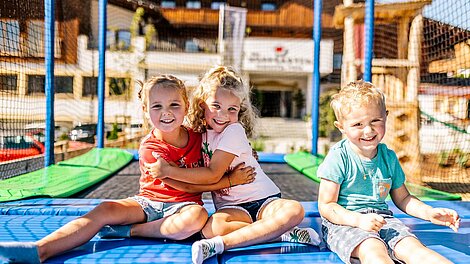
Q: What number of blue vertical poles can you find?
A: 4